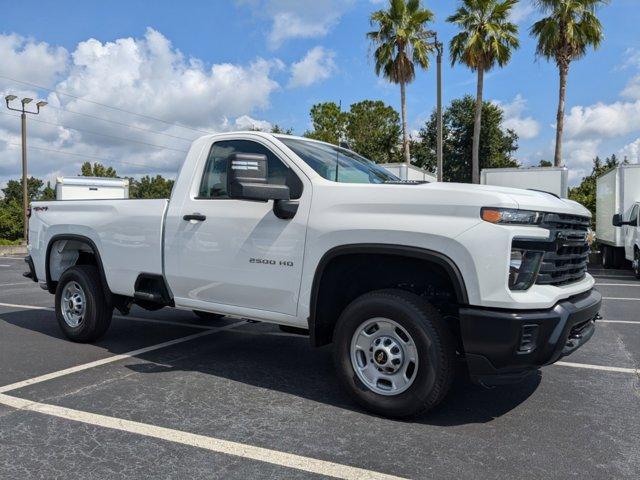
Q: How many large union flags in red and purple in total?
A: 0